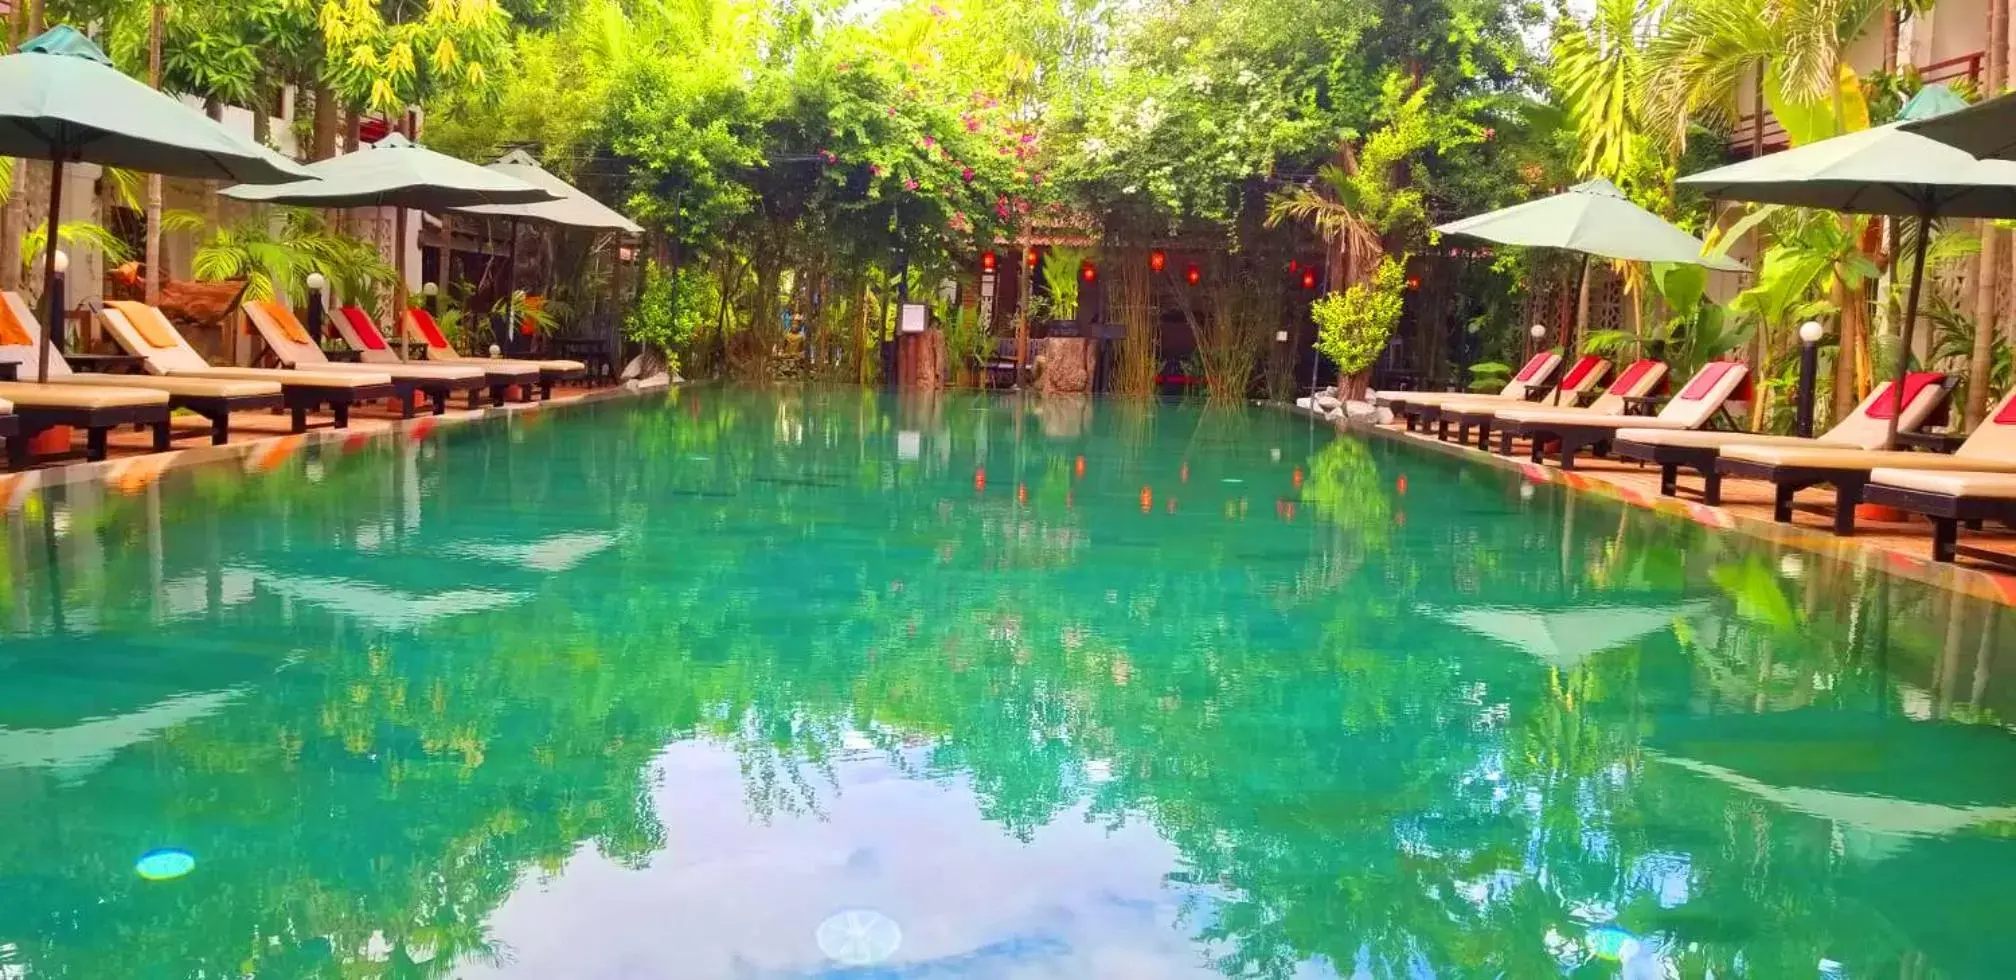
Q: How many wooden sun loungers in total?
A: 14